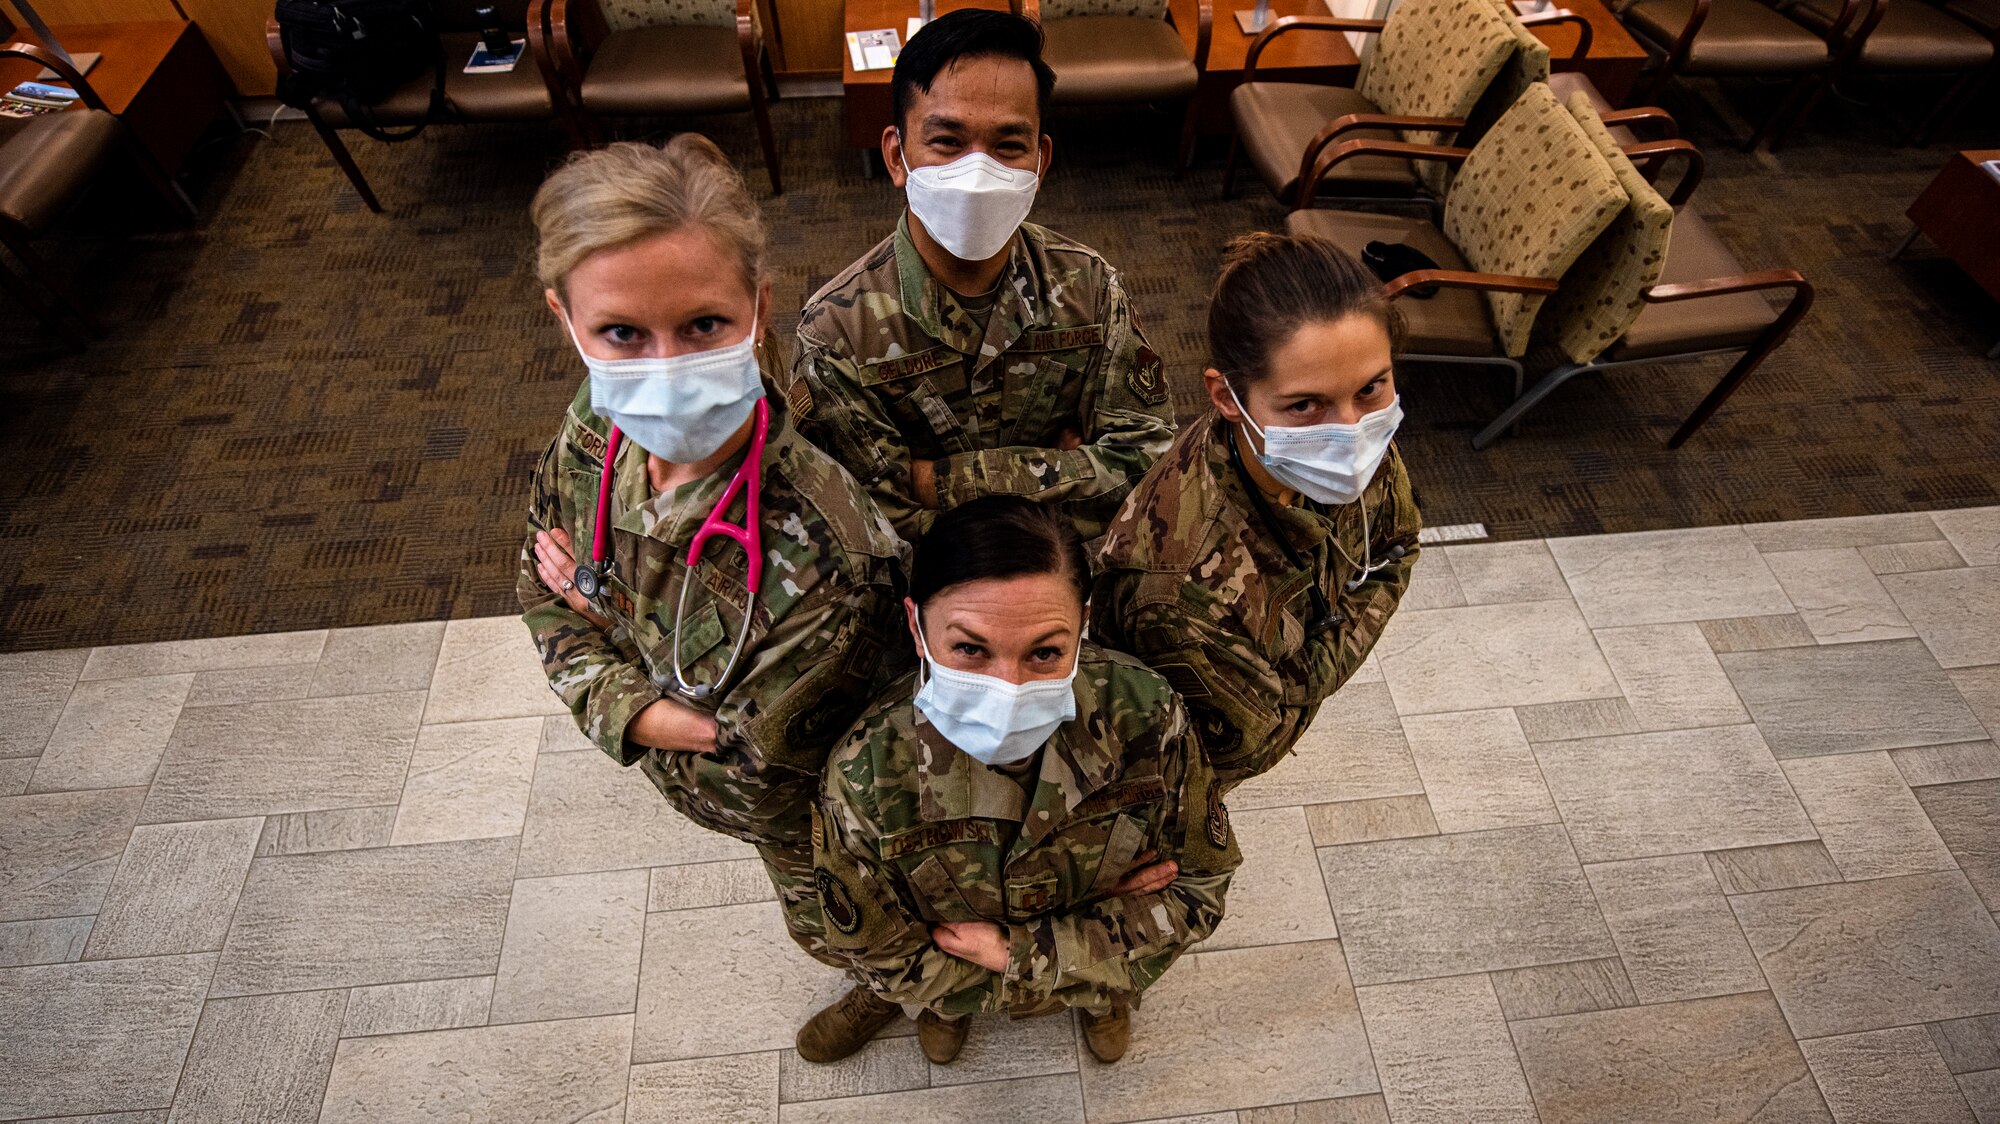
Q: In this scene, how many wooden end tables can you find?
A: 5